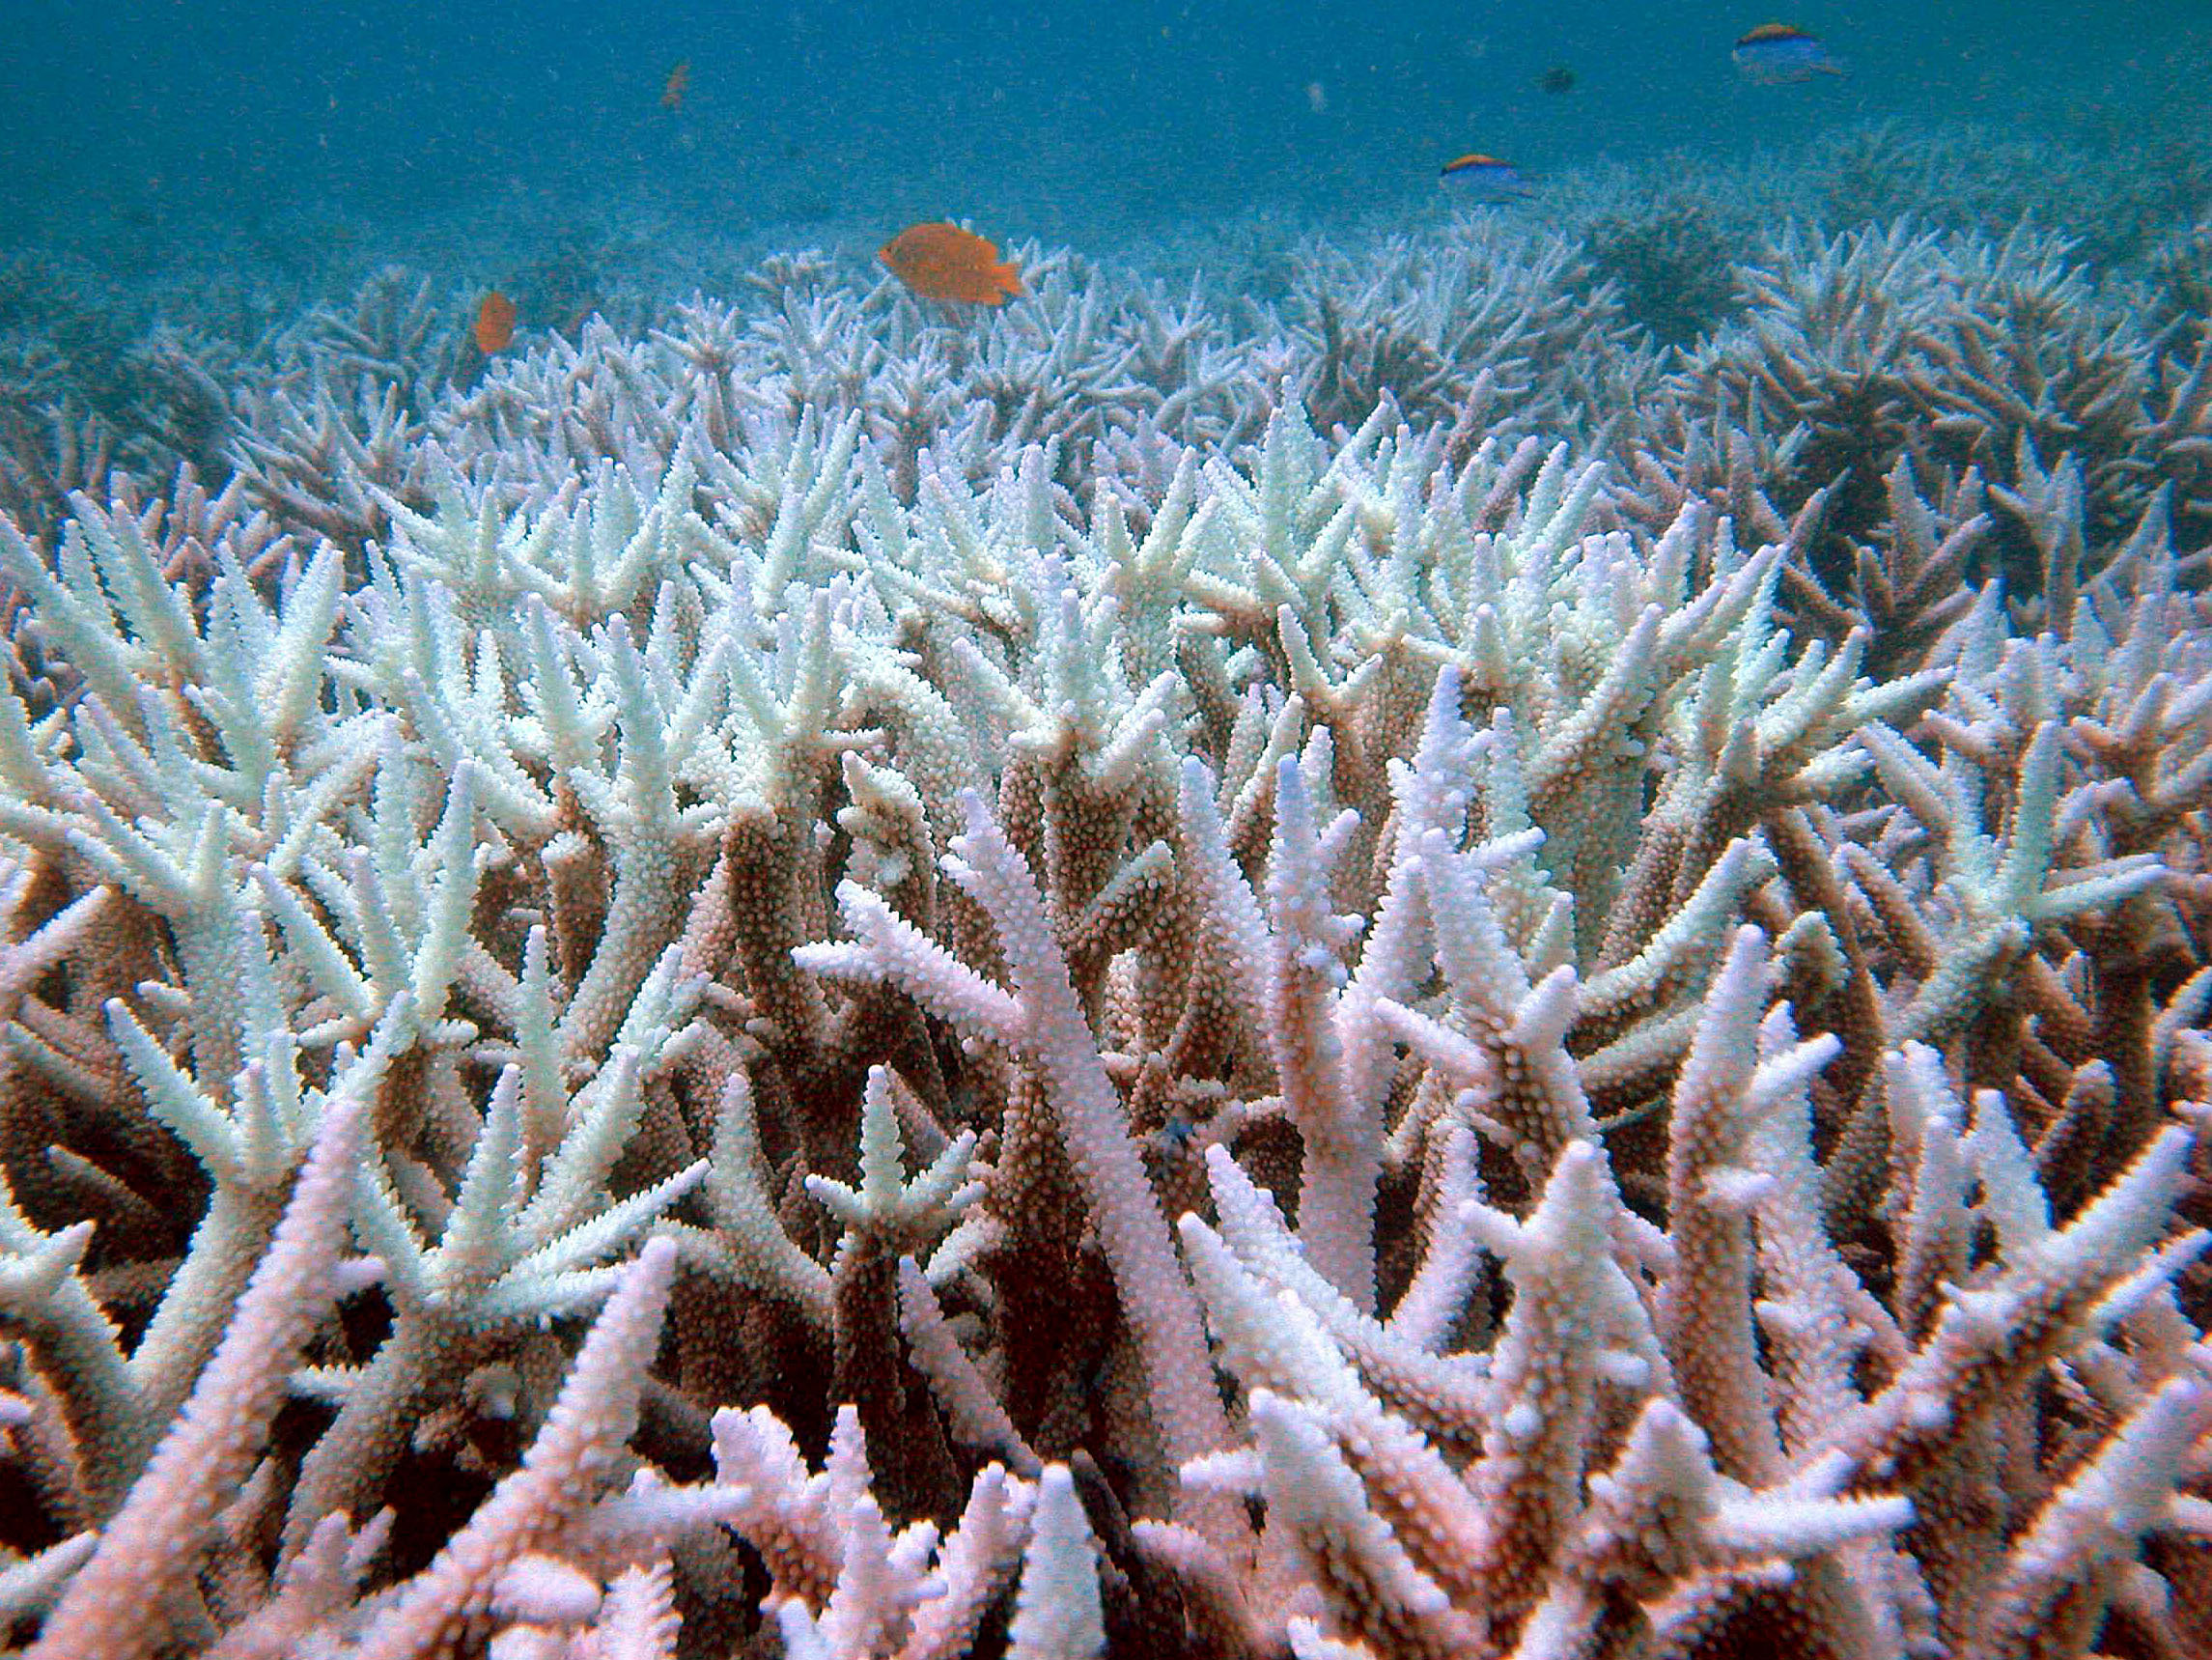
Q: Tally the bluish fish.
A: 2